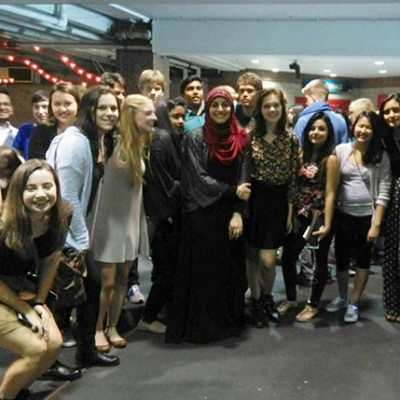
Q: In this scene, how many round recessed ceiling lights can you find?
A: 6